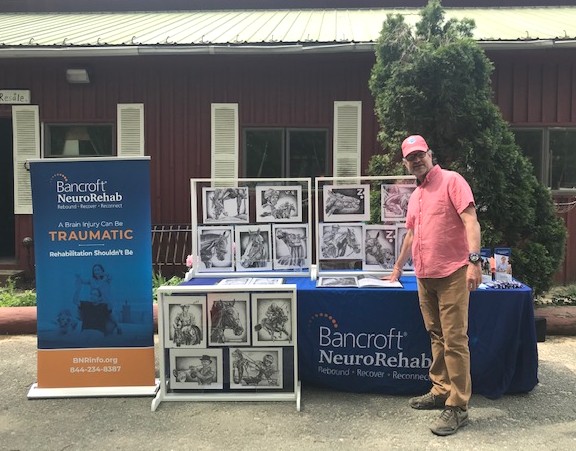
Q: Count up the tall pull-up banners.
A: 1